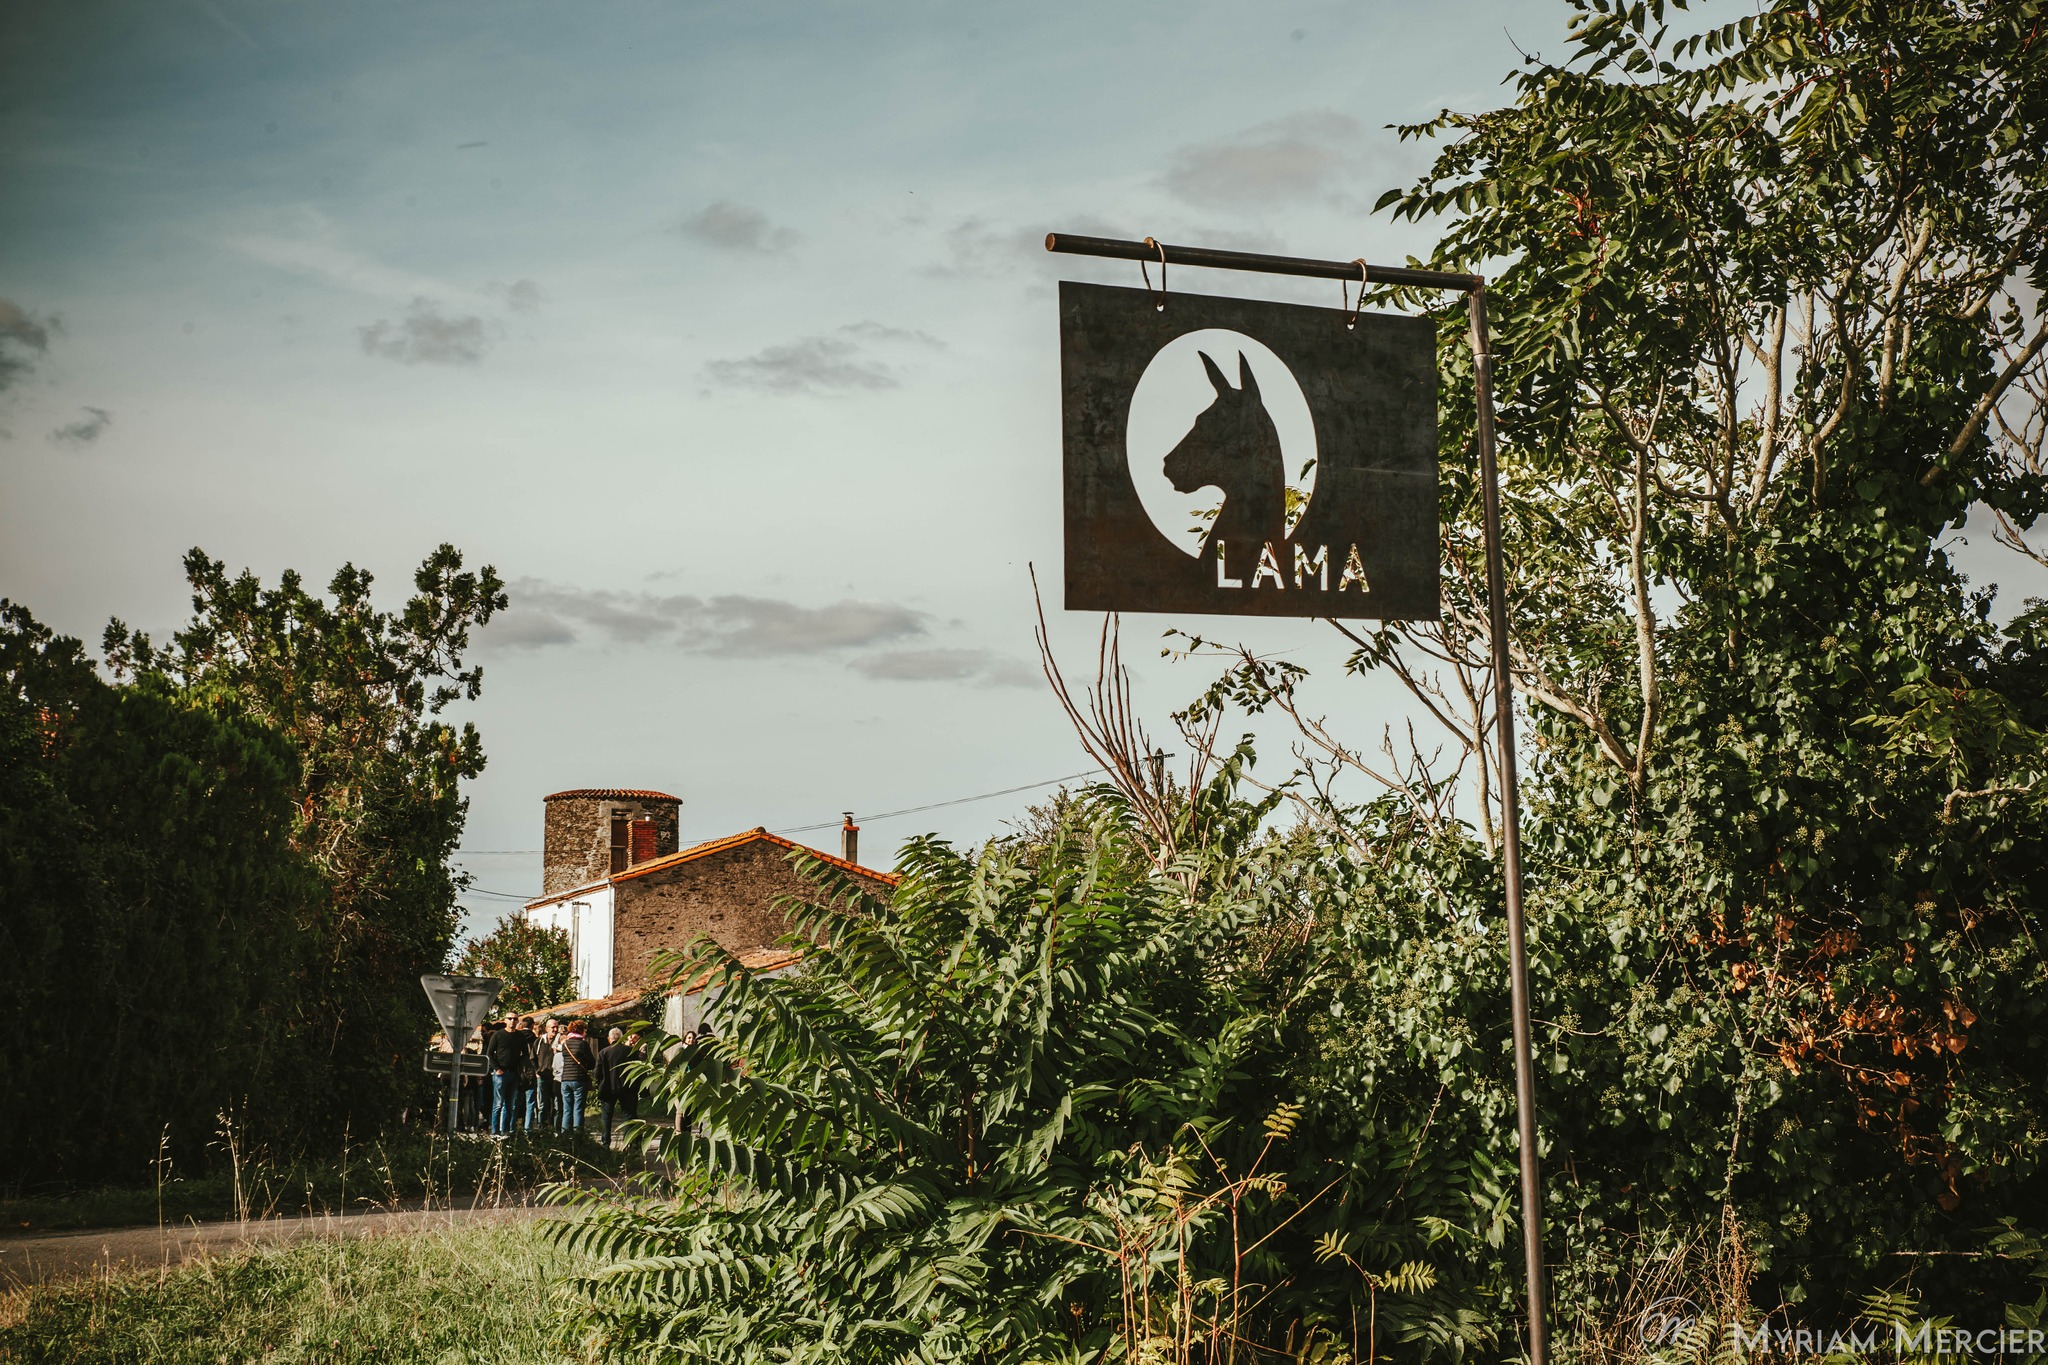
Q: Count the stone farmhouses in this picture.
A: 1